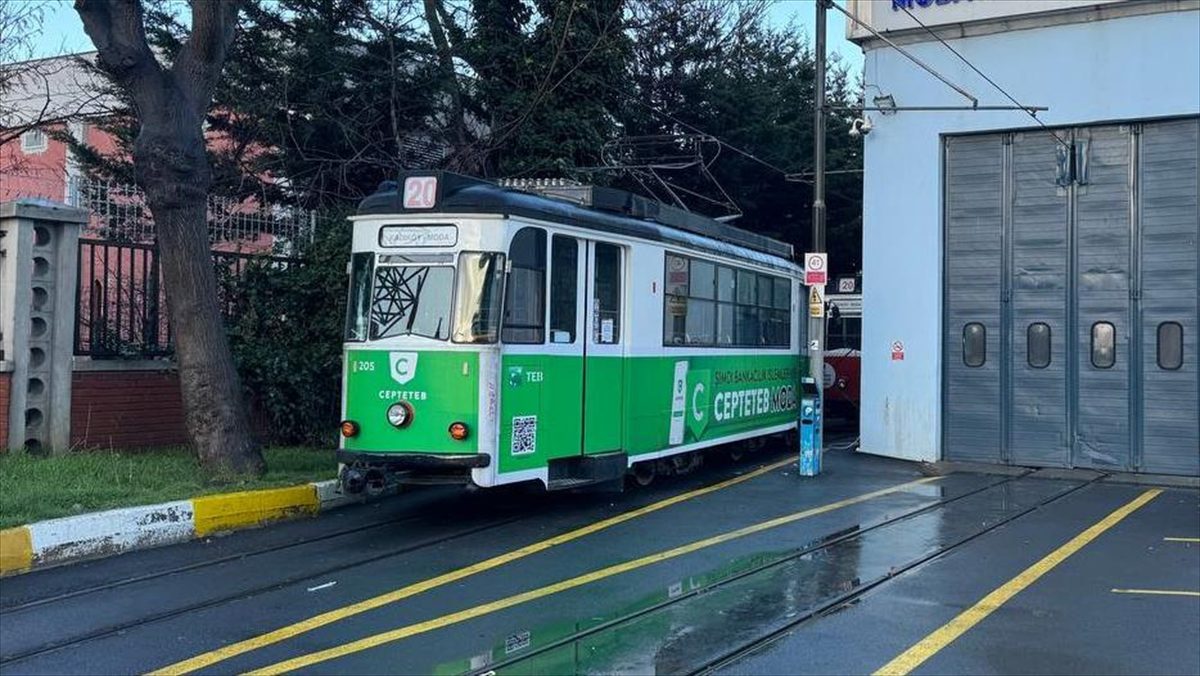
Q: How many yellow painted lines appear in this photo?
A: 5